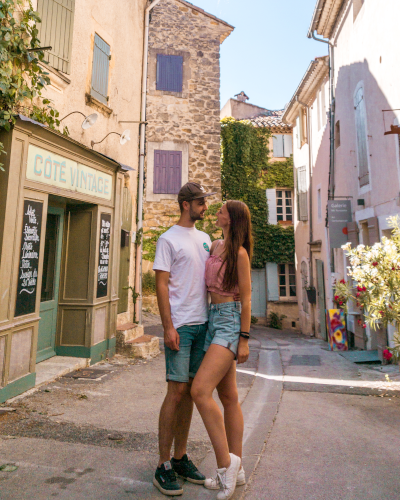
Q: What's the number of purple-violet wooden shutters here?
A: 2